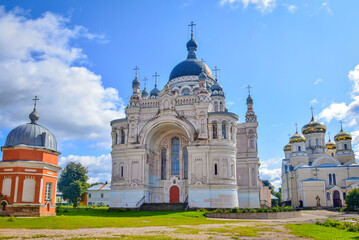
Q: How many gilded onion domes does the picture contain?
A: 5